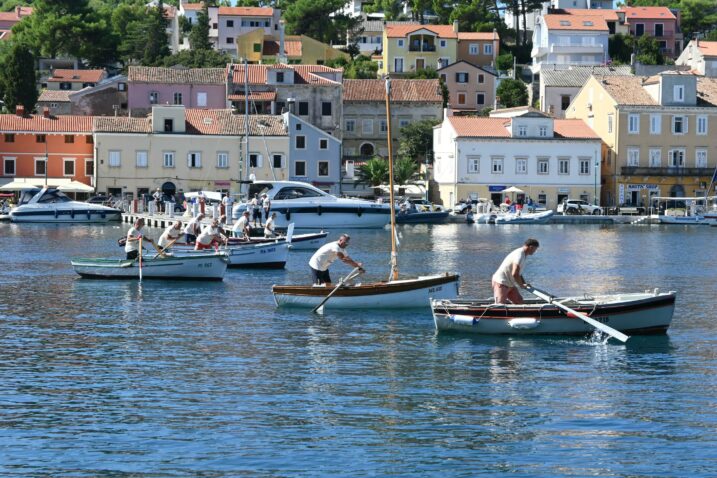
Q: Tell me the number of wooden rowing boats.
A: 5